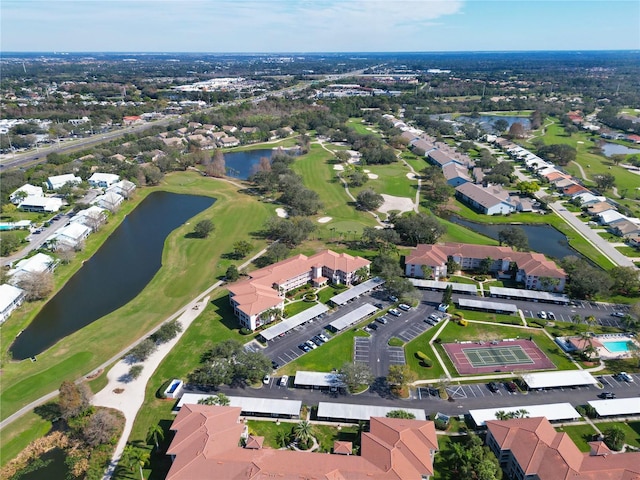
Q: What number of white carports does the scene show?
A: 12